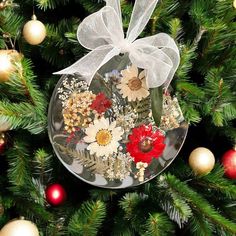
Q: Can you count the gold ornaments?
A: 4